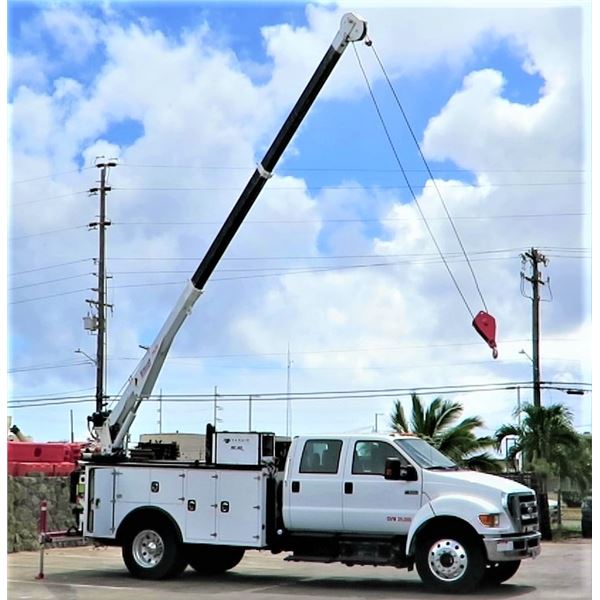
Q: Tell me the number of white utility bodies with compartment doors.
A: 1